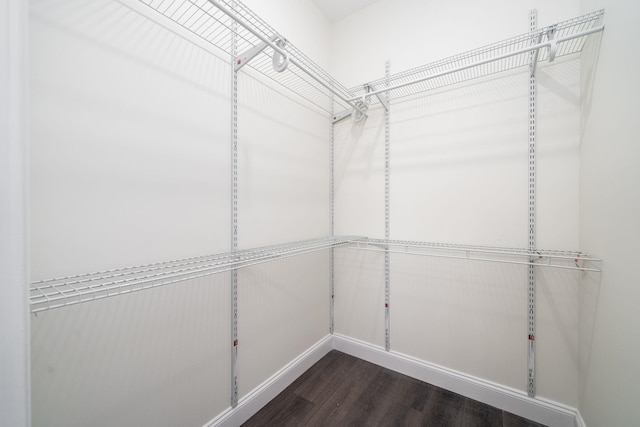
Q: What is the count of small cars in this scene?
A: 0